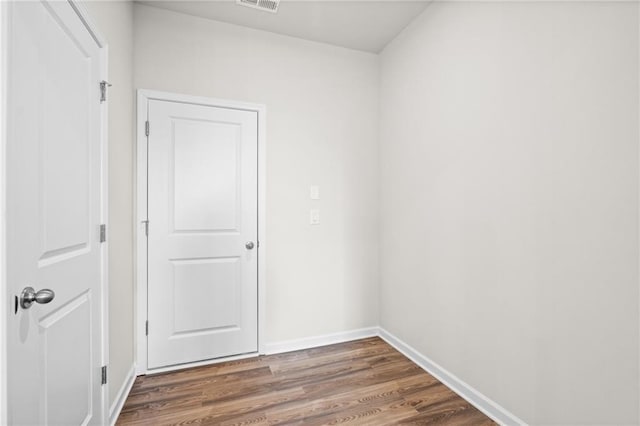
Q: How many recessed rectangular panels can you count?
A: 4